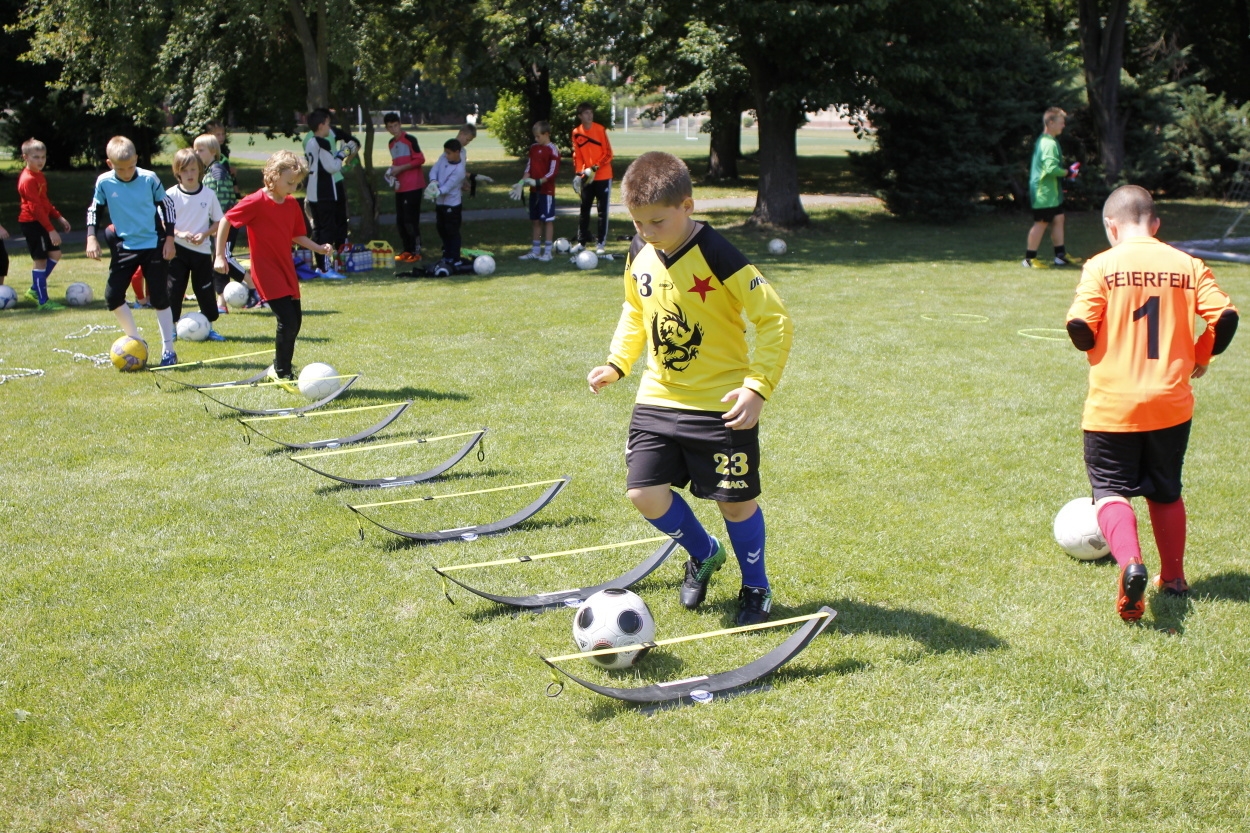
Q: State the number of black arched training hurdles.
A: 7